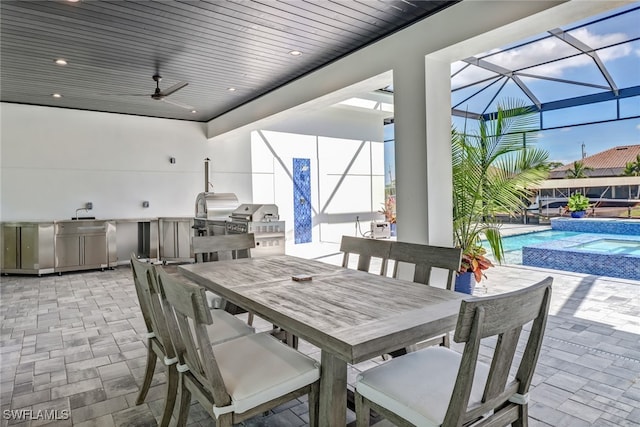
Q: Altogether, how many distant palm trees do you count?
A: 2